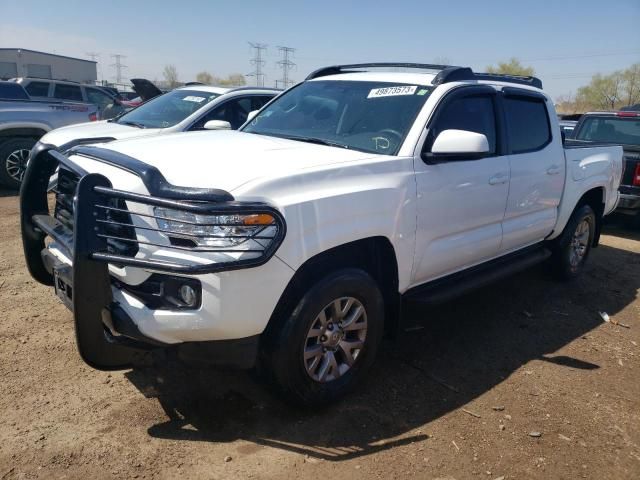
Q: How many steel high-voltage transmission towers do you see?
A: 4